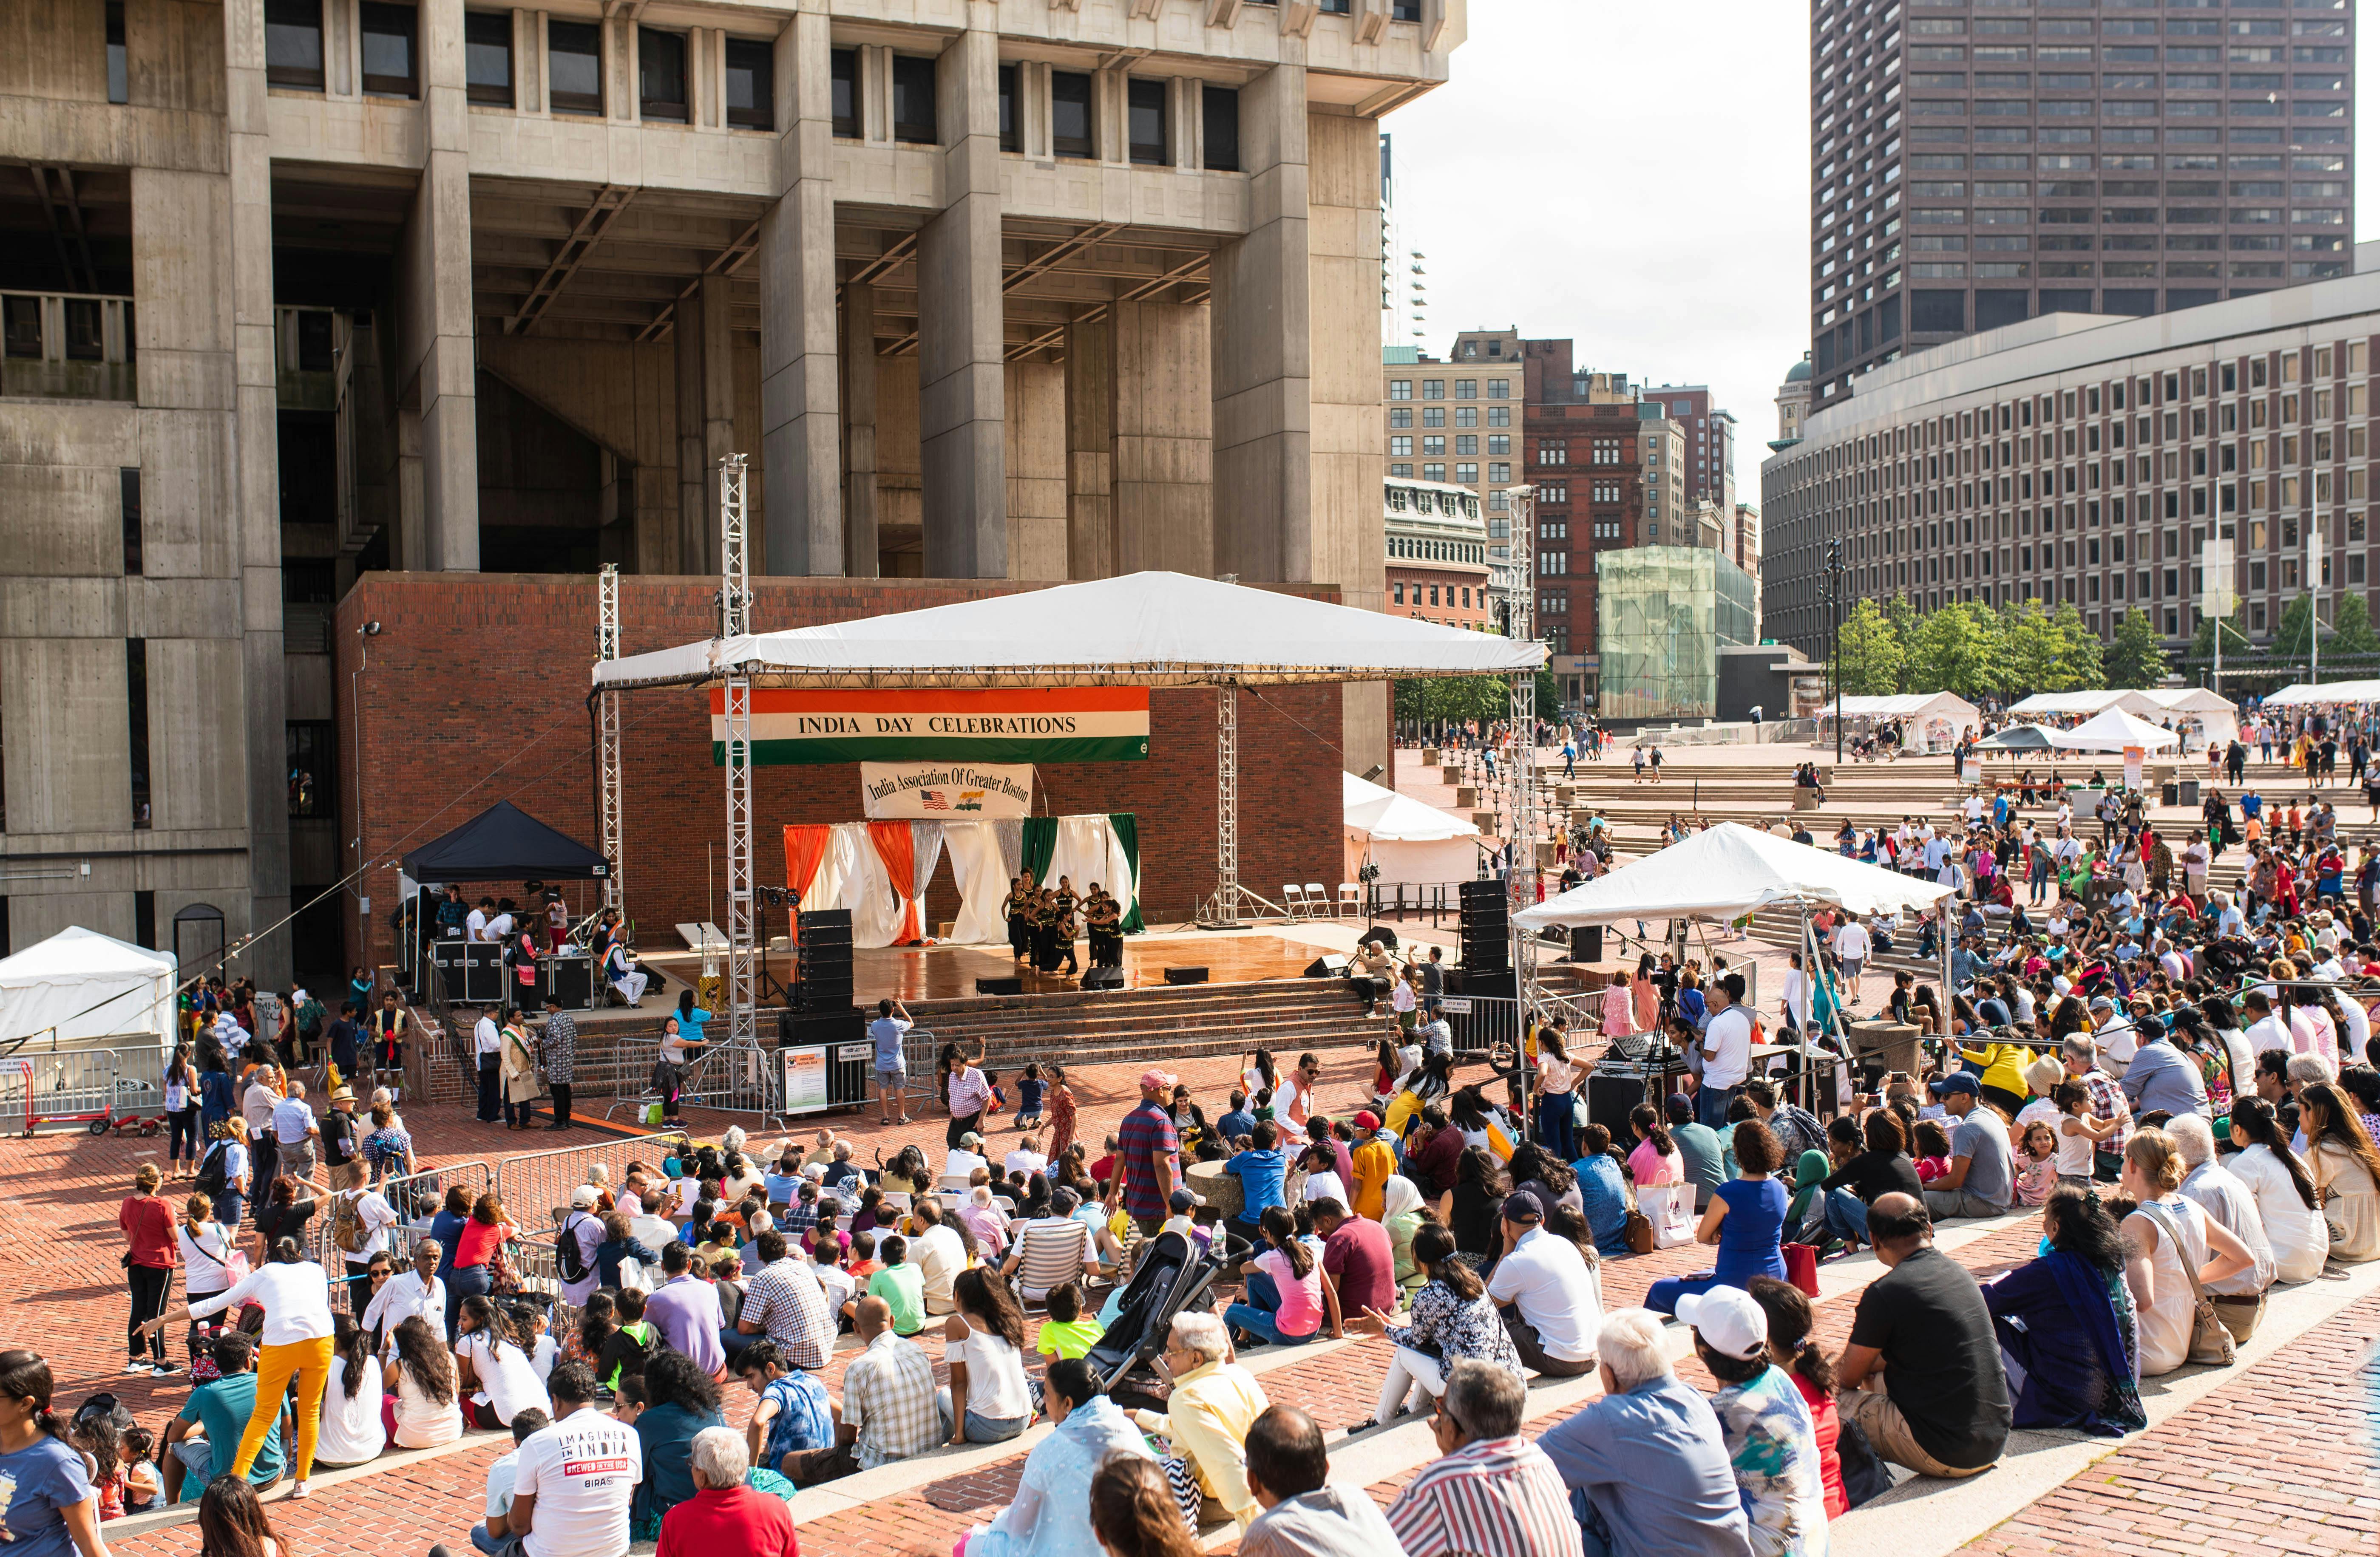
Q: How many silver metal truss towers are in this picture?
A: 4